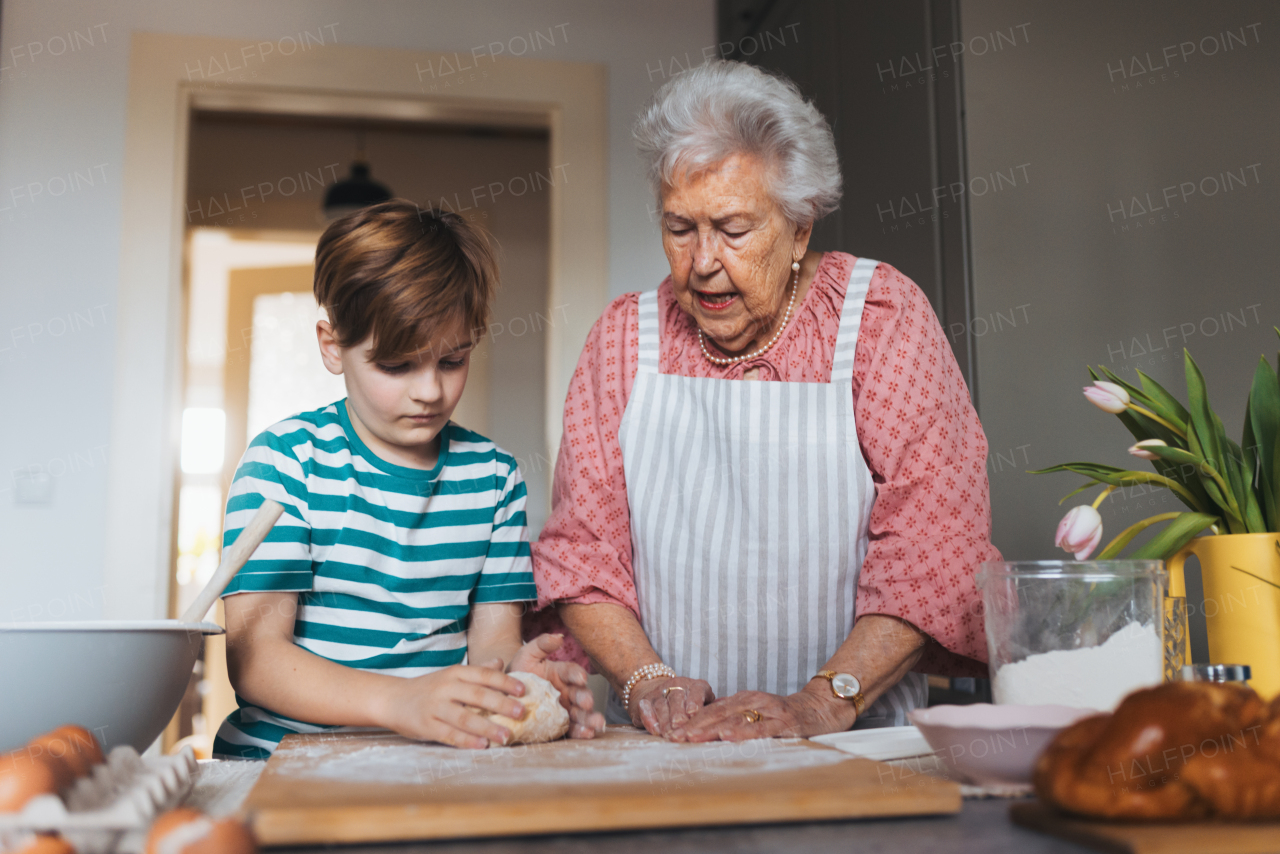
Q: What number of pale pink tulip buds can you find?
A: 3